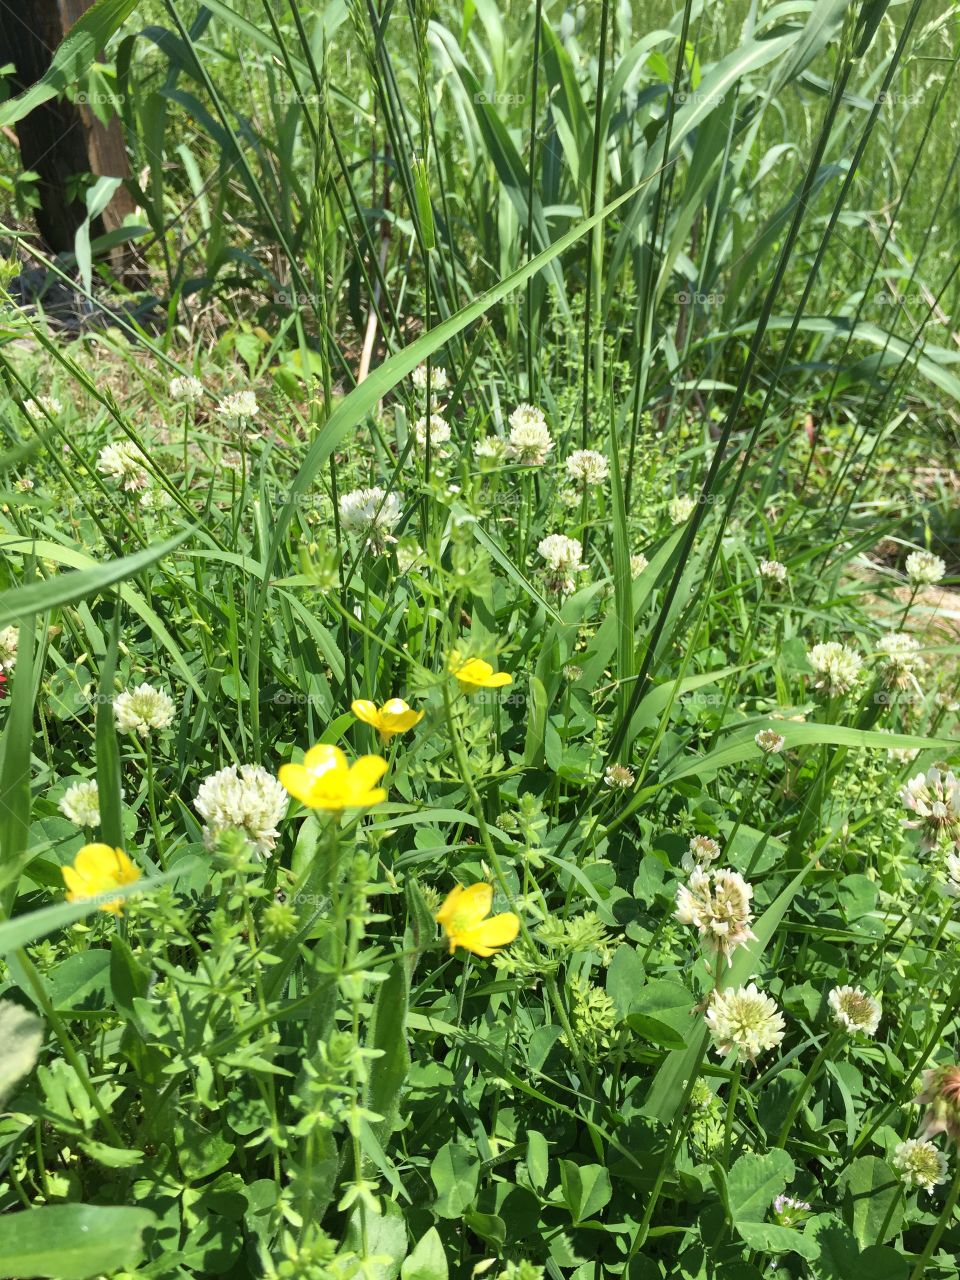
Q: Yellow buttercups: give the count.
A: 5